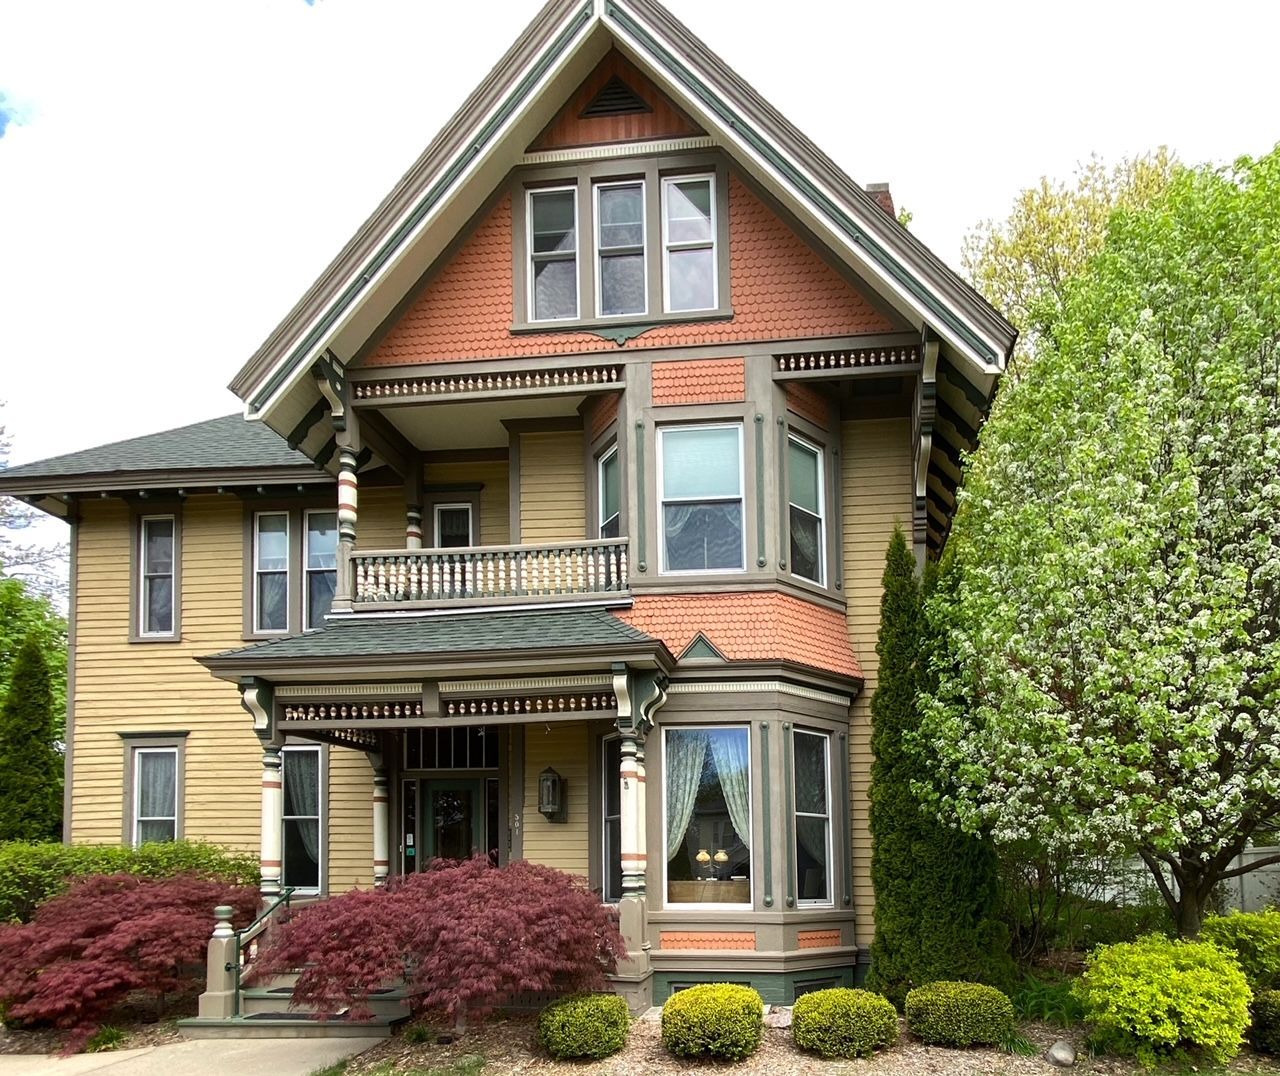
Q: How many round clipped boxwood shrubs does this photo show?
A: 4